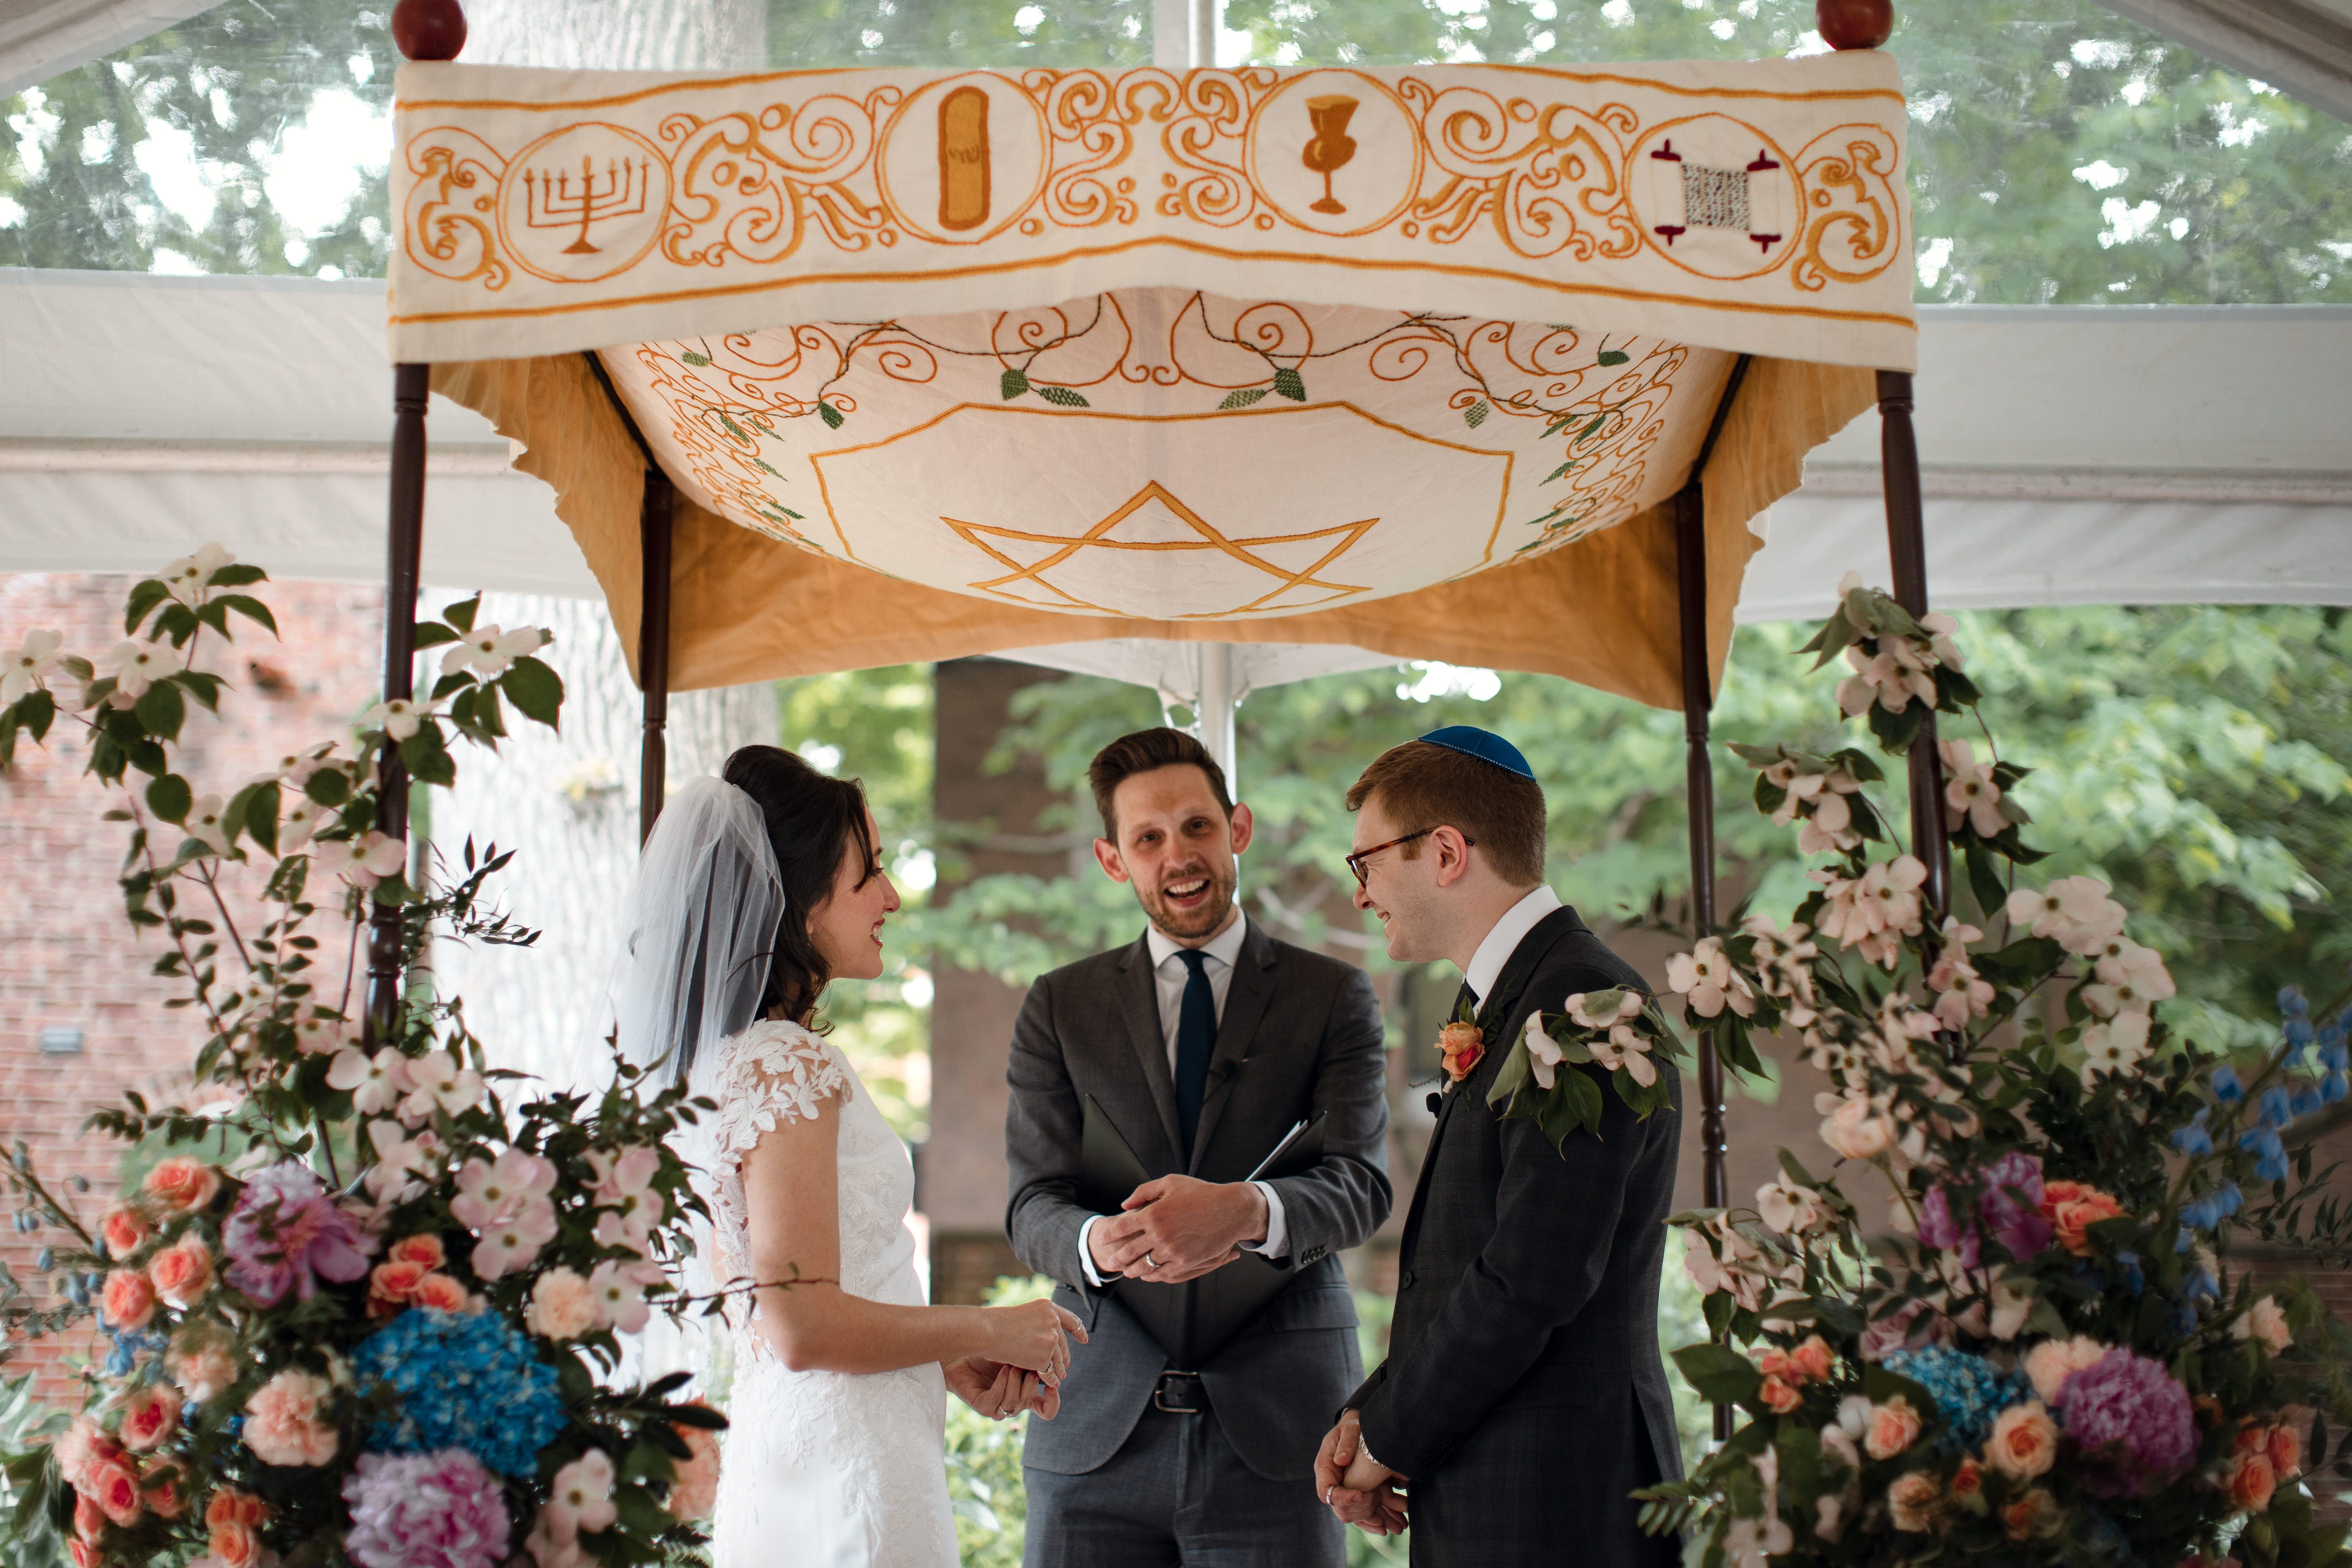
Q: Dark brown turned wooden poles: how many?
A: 4